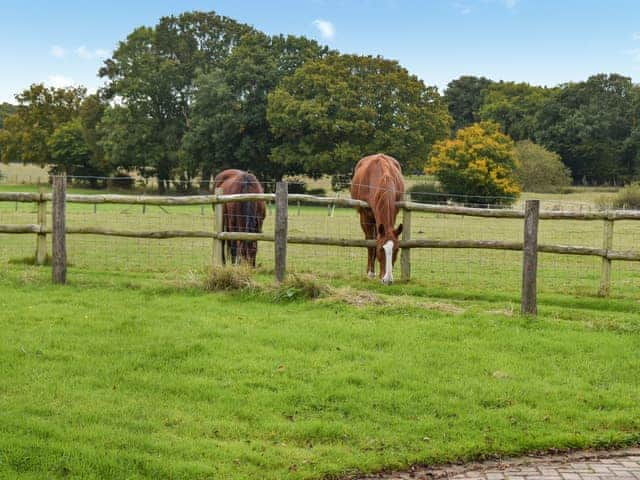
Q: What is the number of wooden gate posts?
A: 7